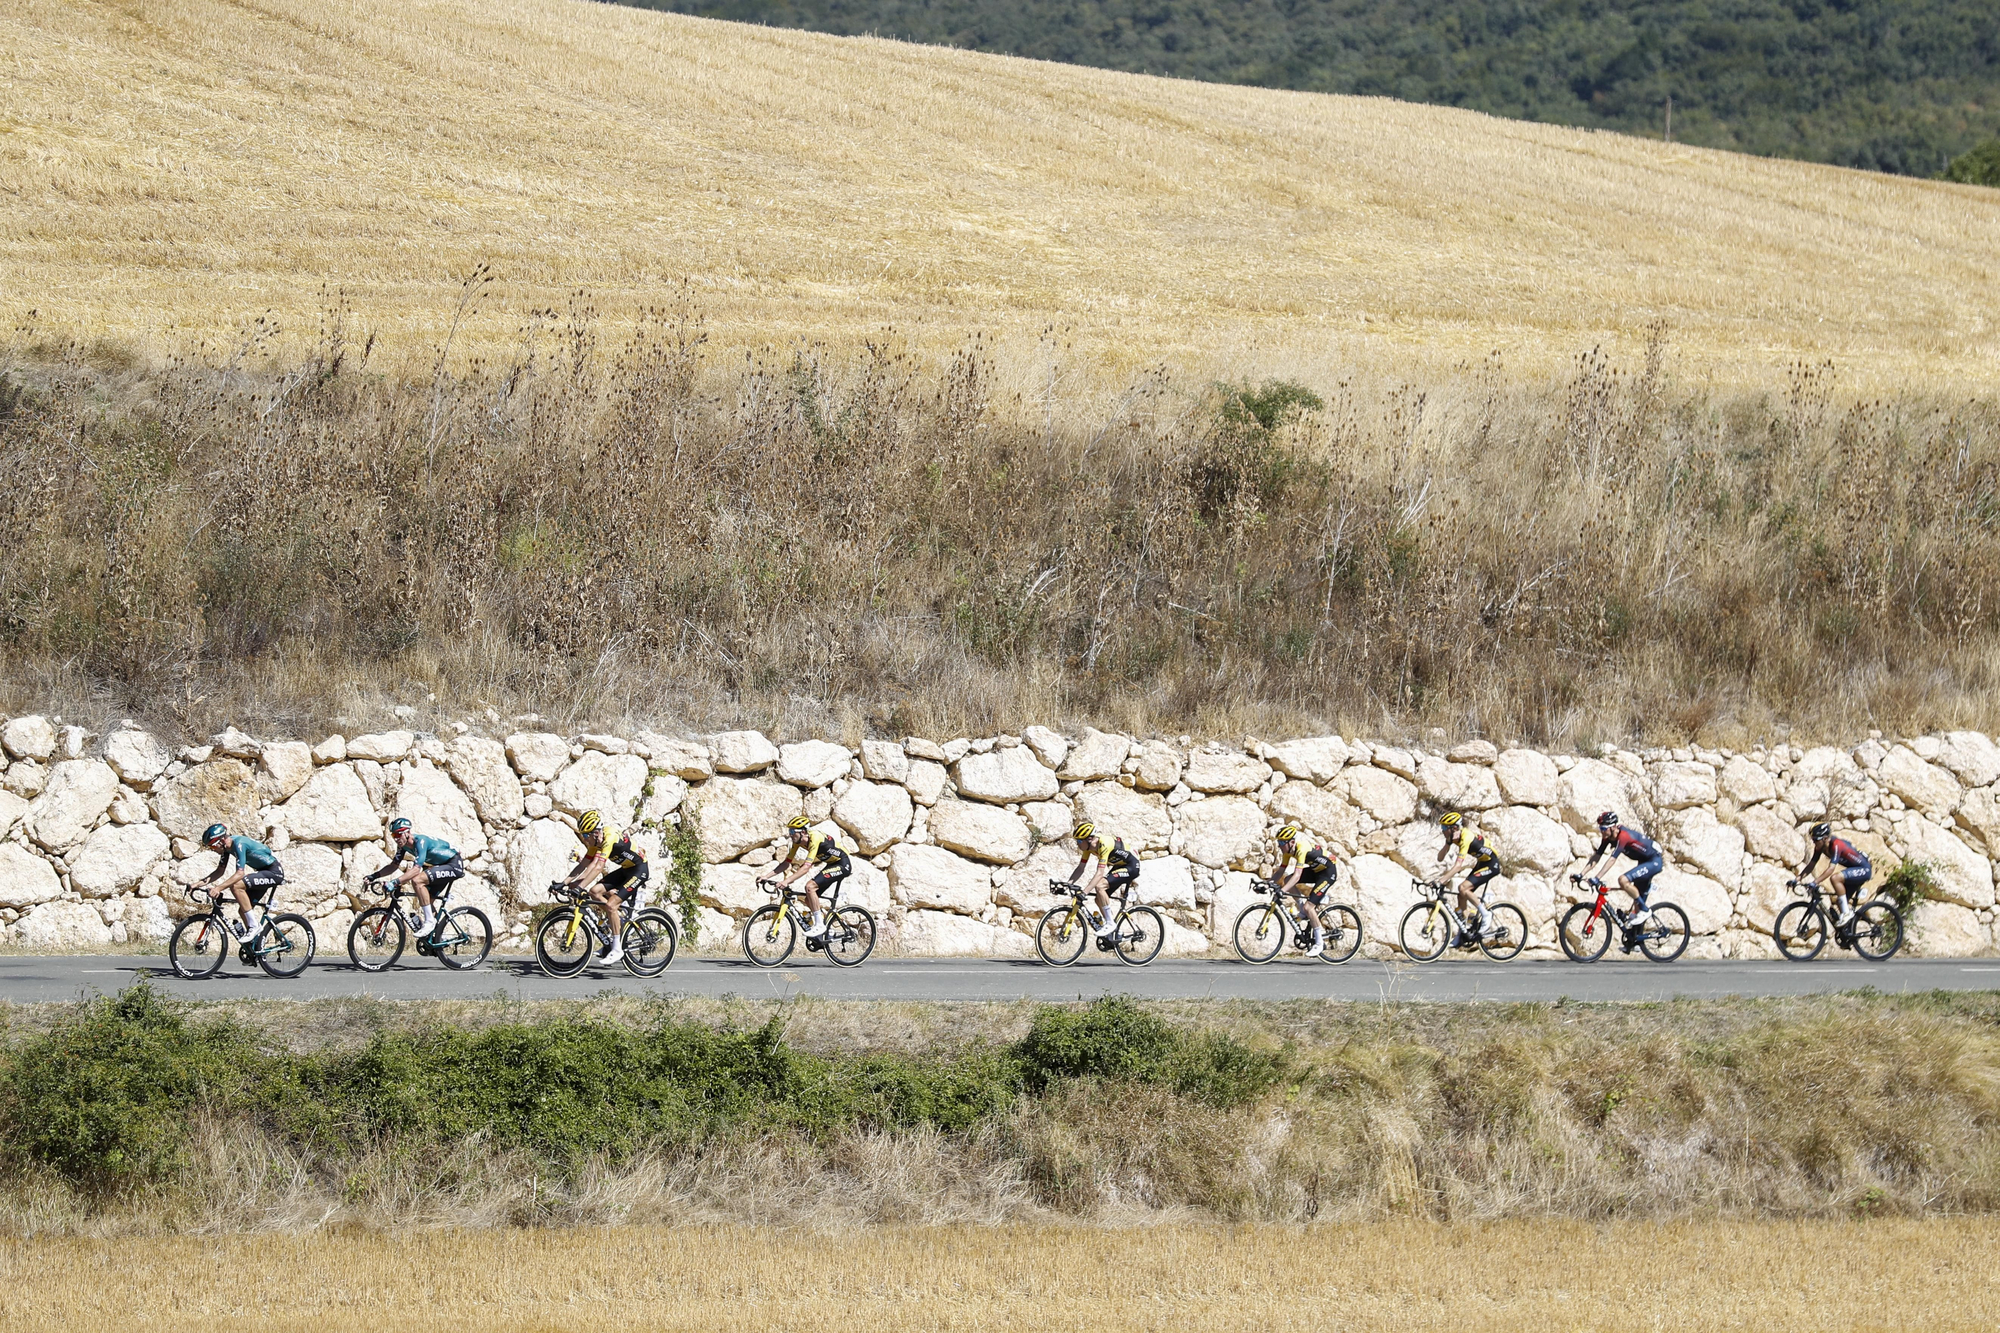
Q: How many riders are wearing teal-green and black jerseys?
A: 2